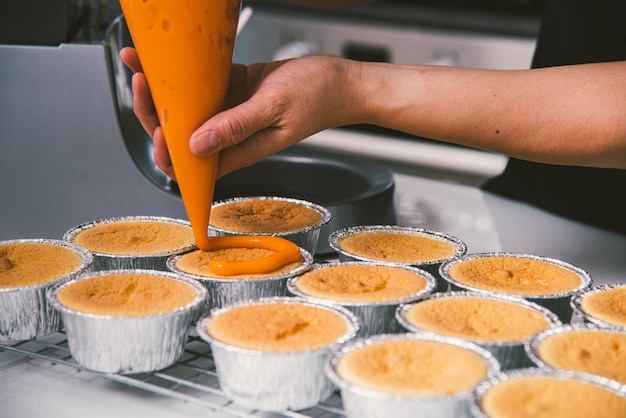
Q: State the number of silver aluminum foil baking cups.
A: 14